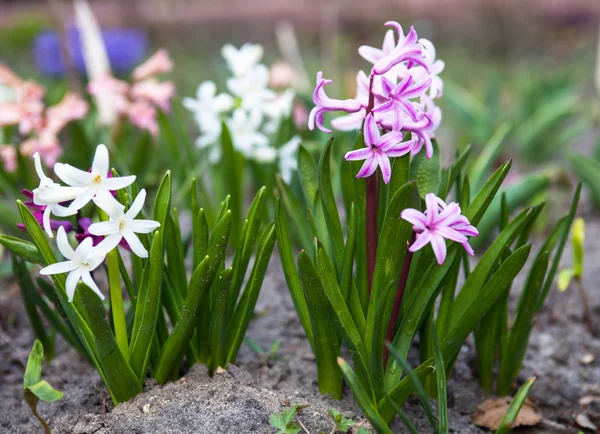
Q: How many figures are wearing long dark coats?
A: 0